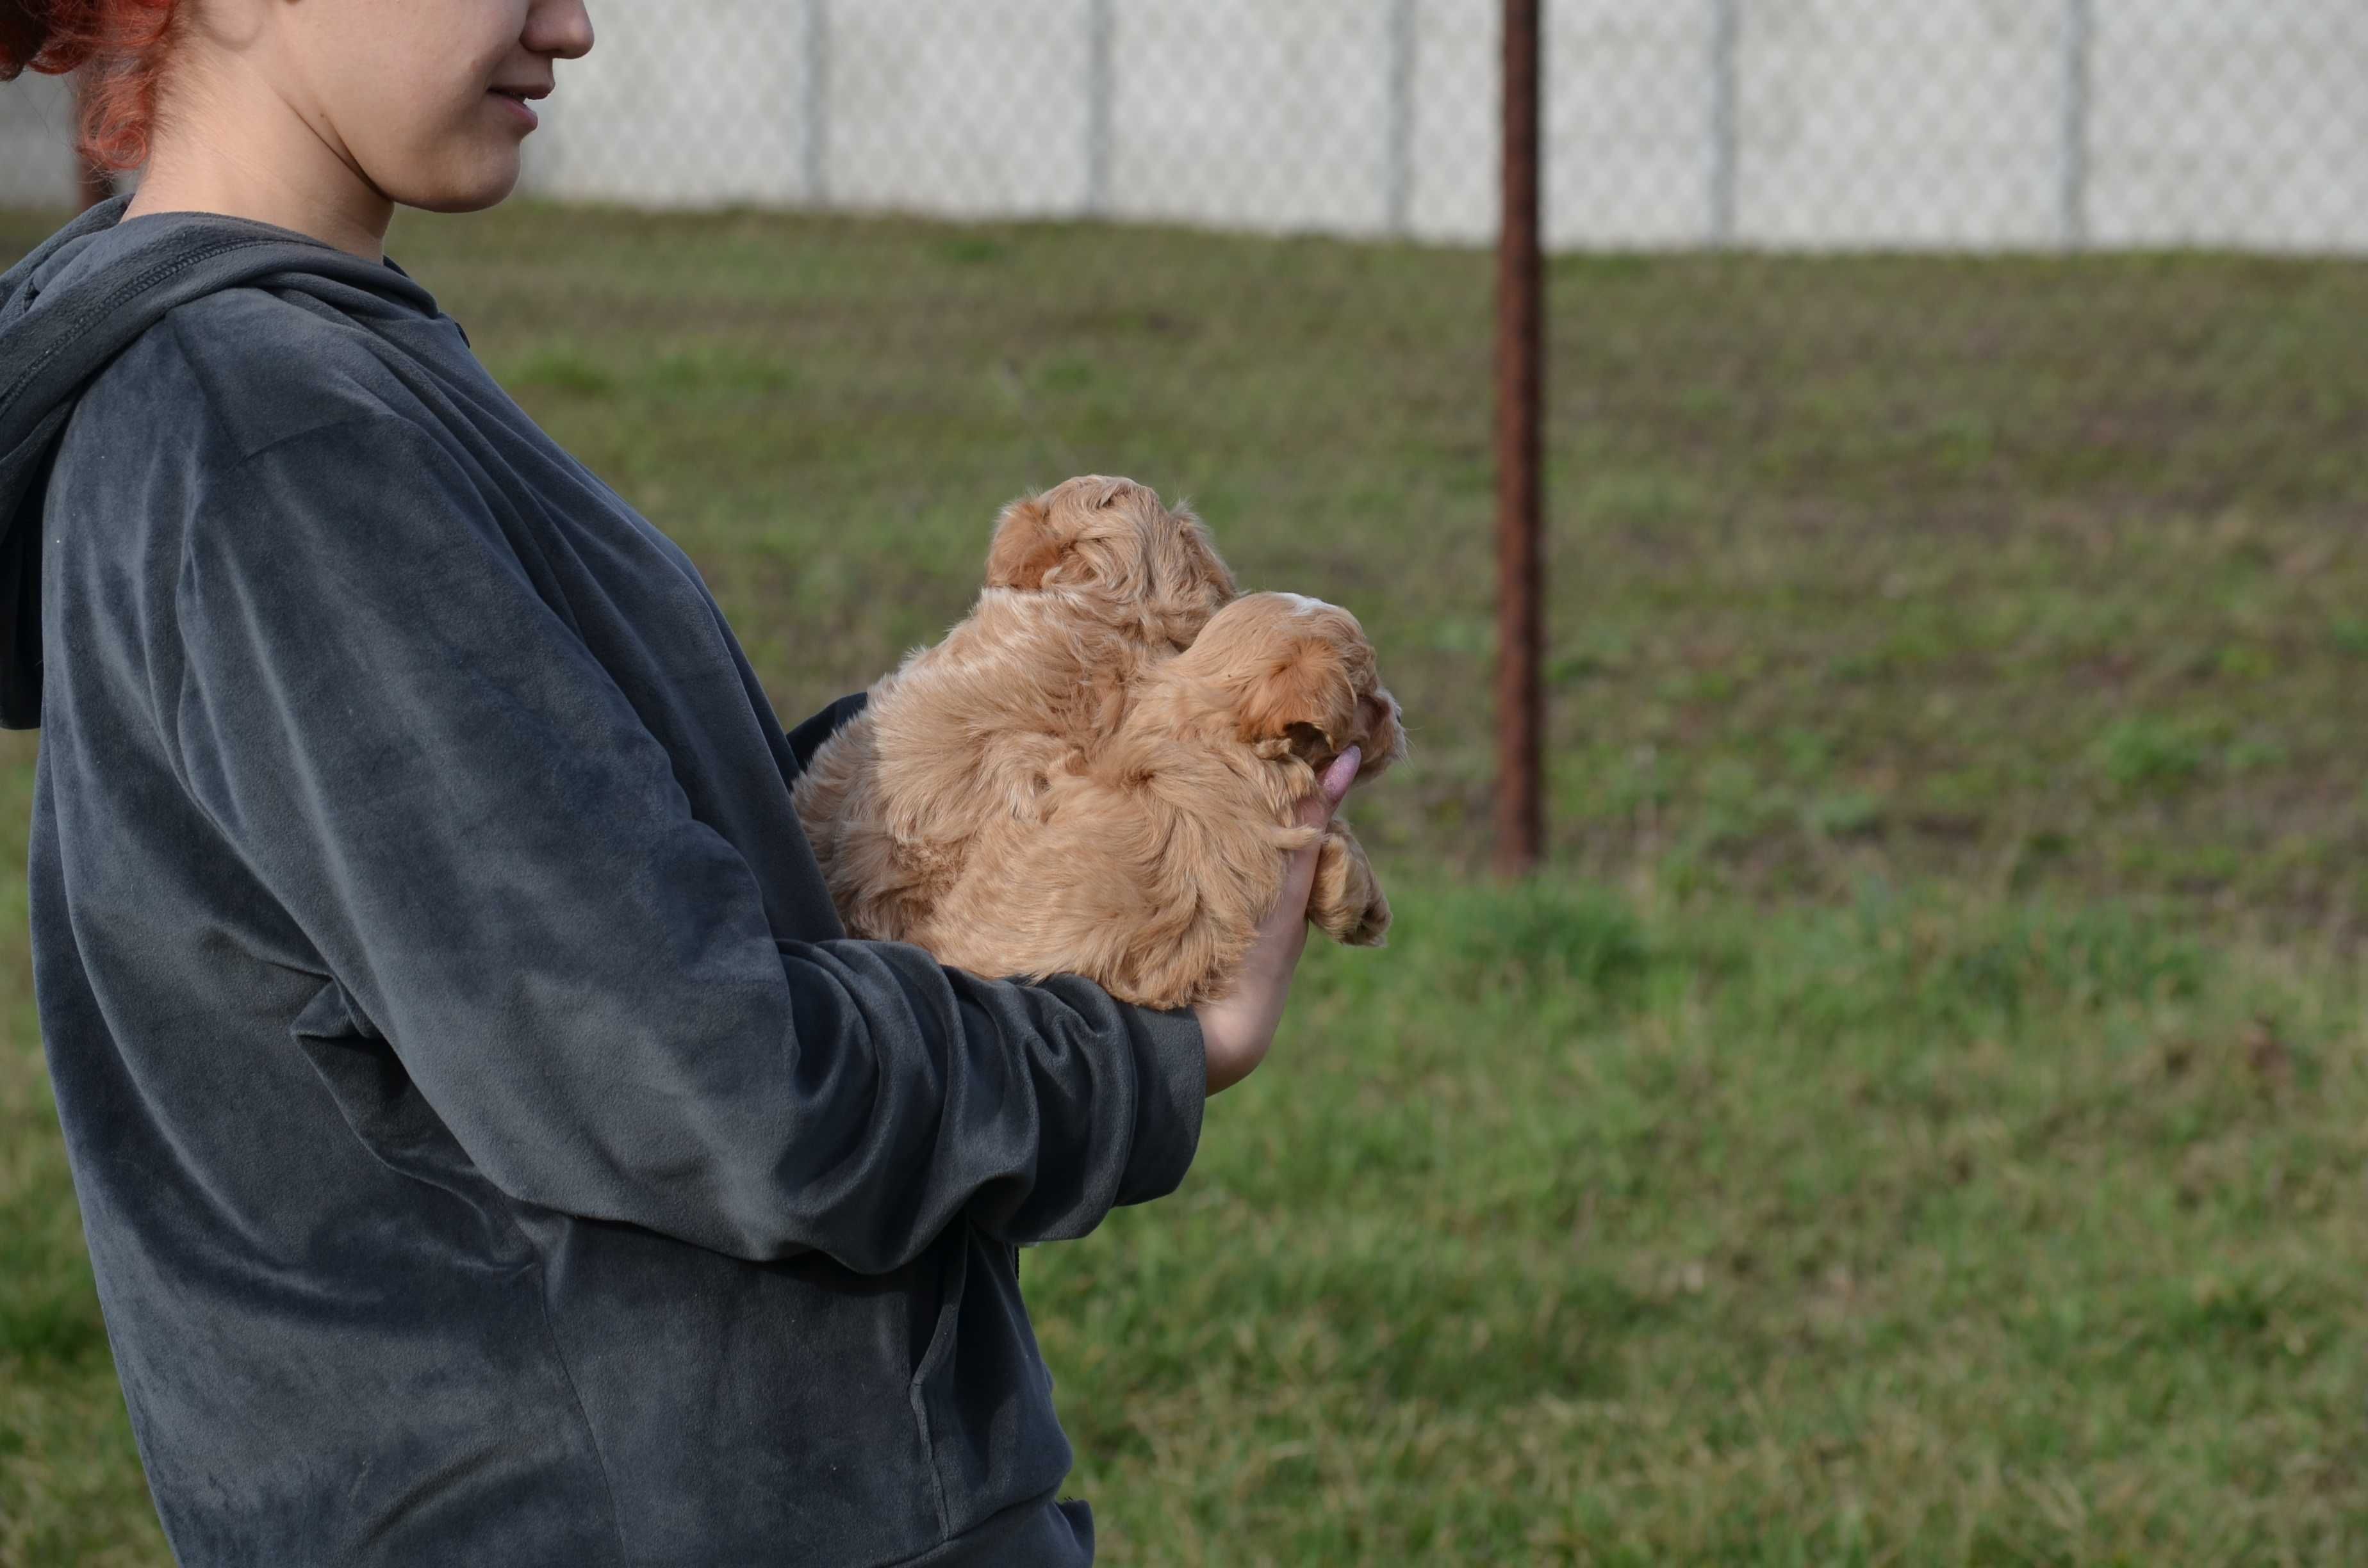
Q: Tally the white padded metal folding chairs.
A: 0